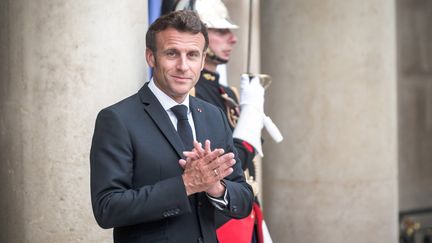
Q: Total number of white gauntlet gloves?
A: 1